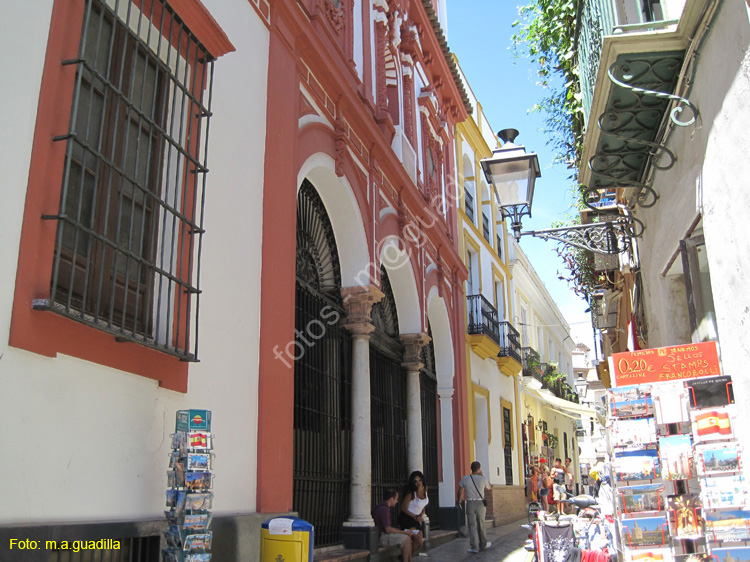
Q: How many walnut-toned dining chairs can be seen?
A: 0